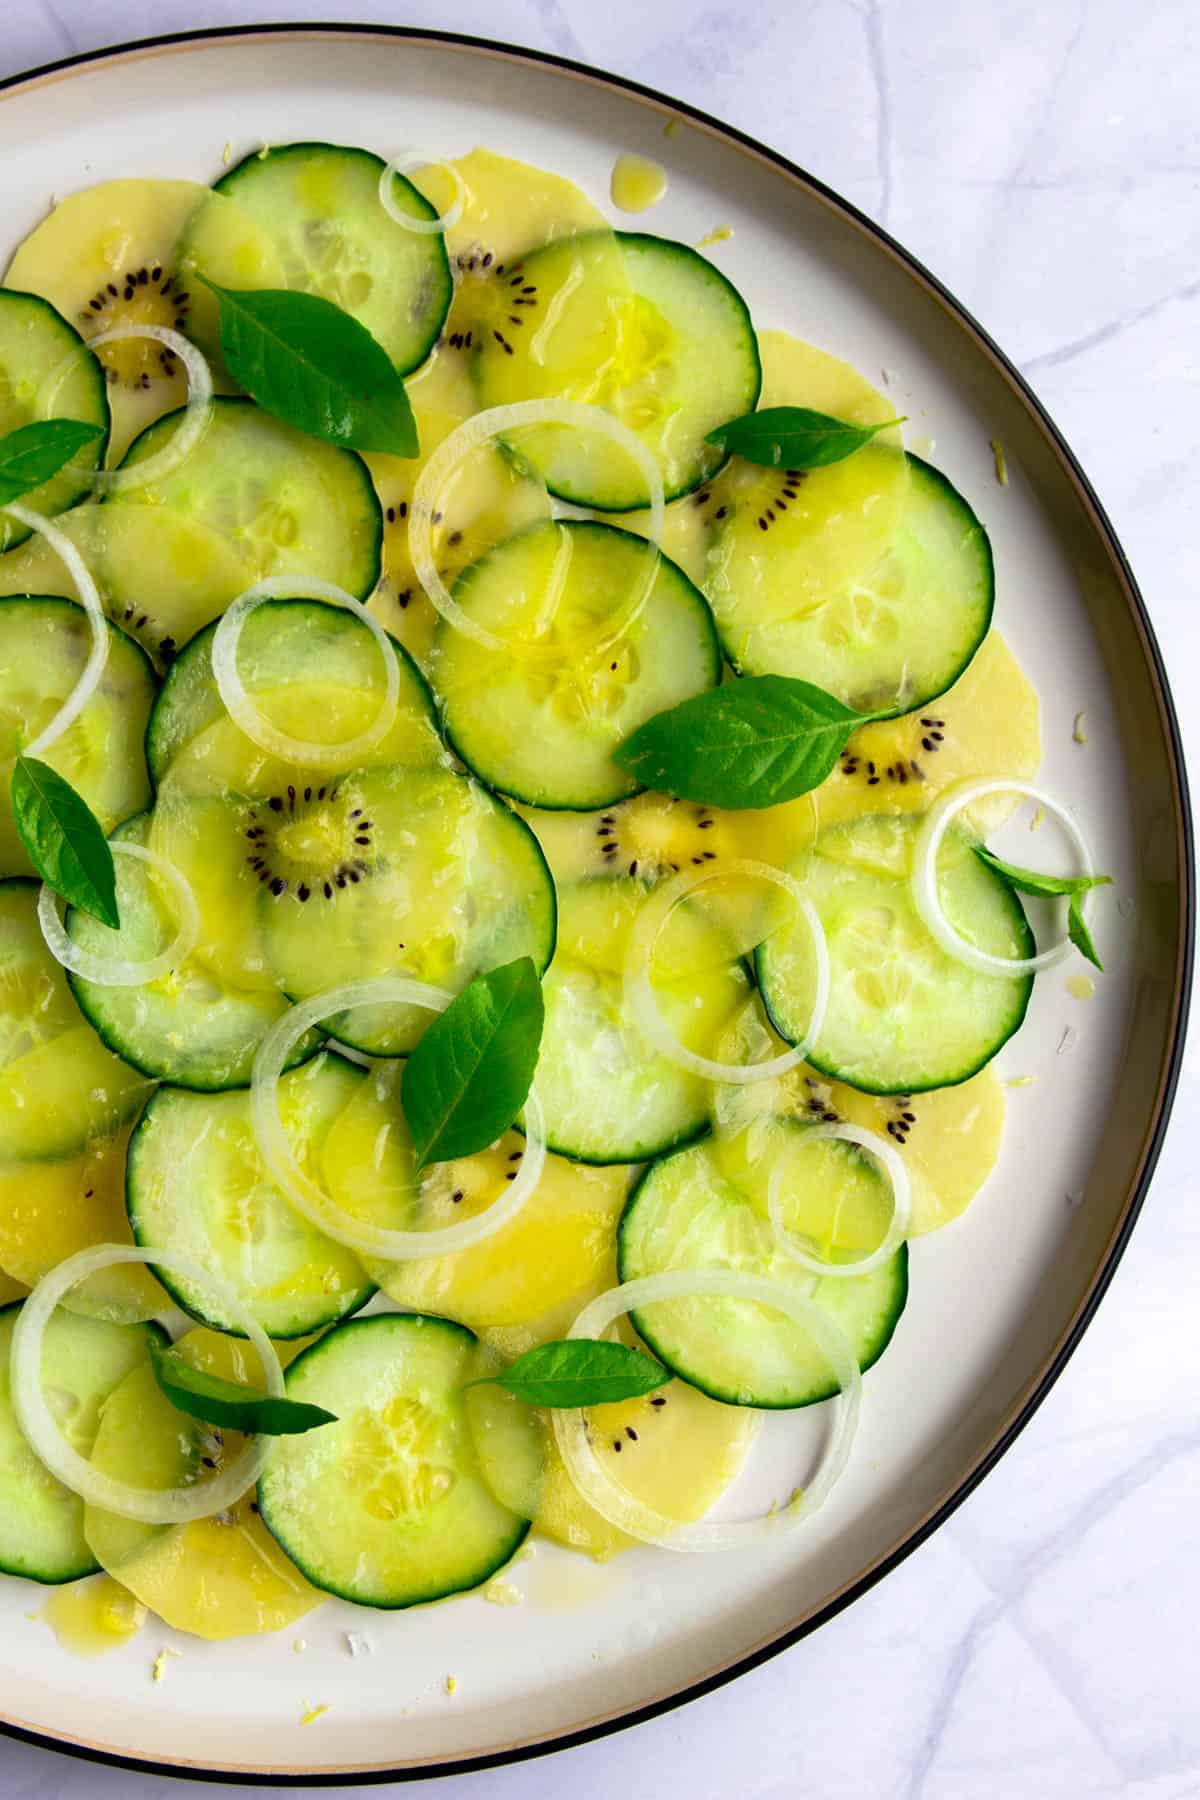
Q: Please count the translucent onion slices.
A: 12